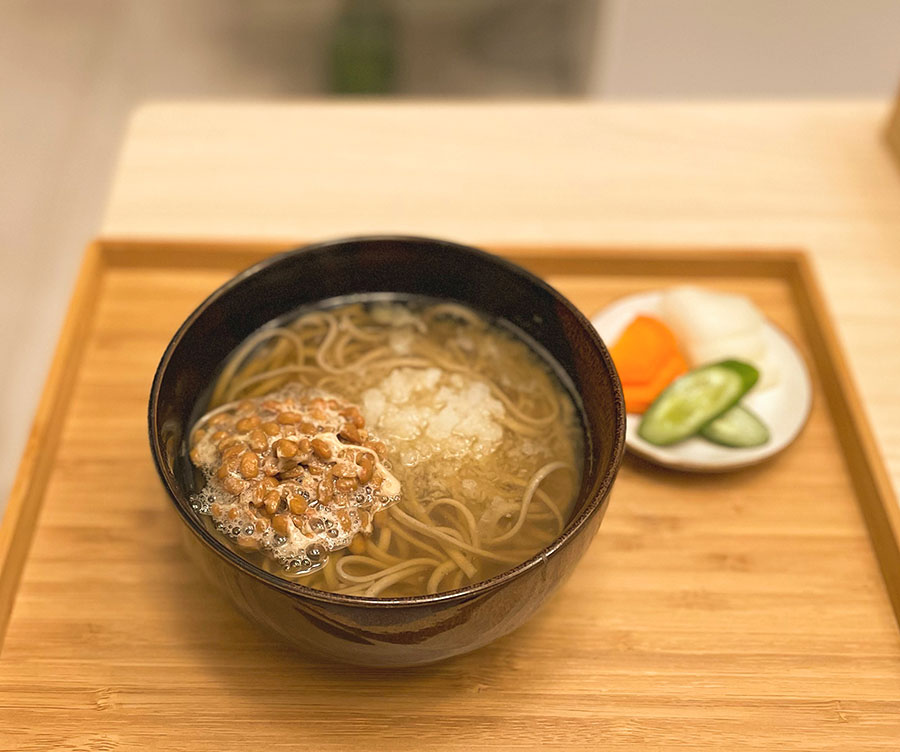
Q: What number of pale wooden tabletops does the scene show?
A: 1